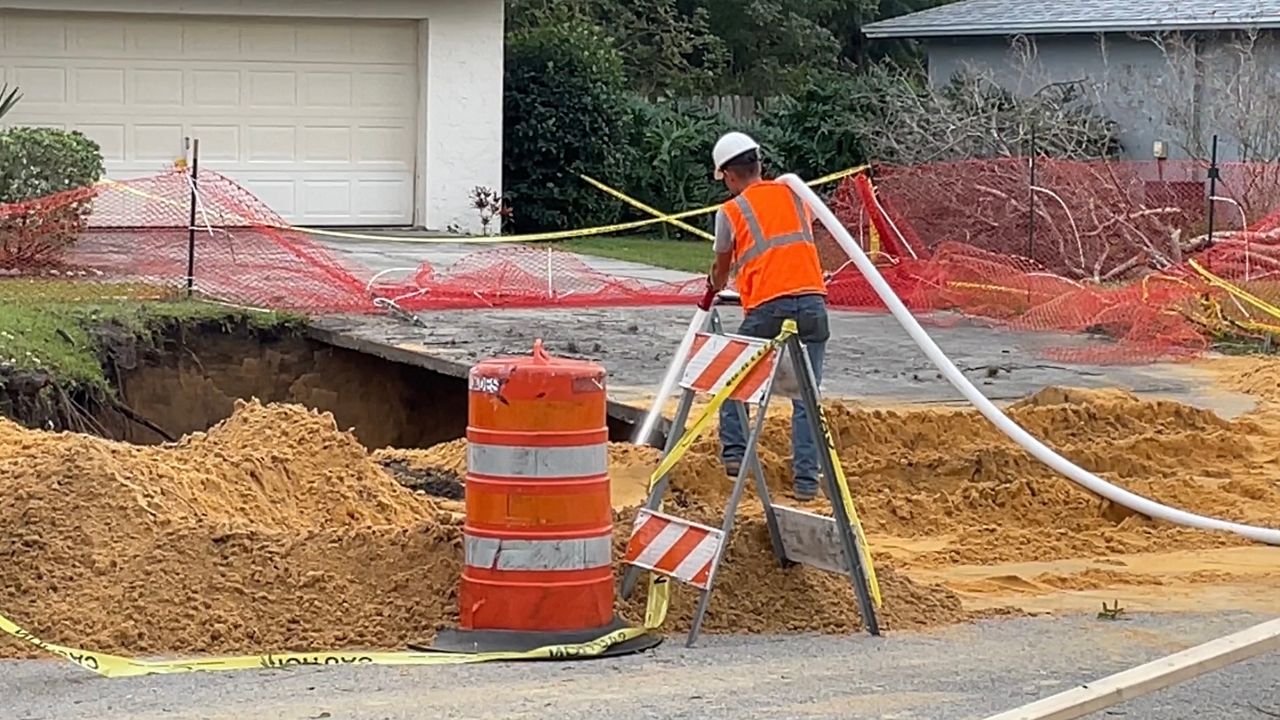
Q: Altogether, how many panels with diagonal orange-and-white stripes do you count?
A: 2